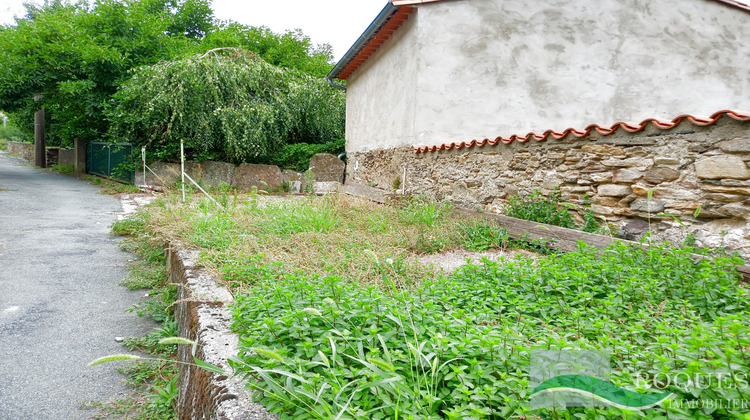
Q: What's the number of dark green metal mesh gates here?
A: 1